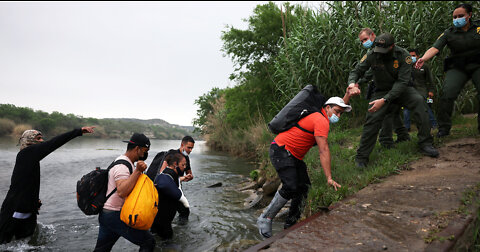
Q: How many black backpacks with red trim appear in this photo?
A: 1